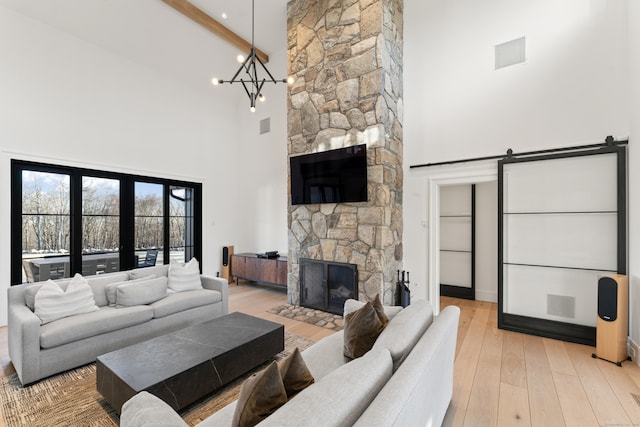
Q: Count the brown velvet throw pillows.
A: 4